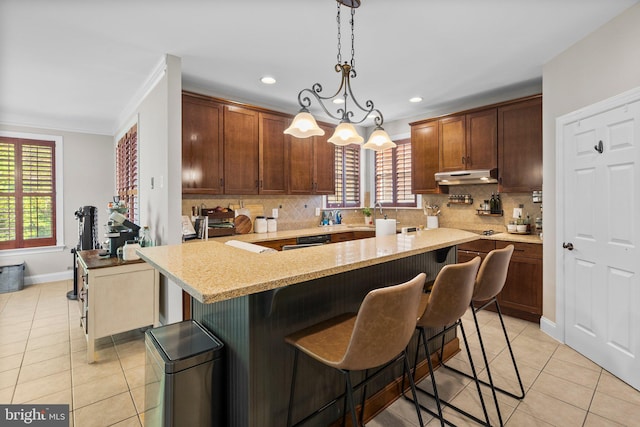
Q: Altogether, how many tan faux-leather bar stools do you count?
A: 3